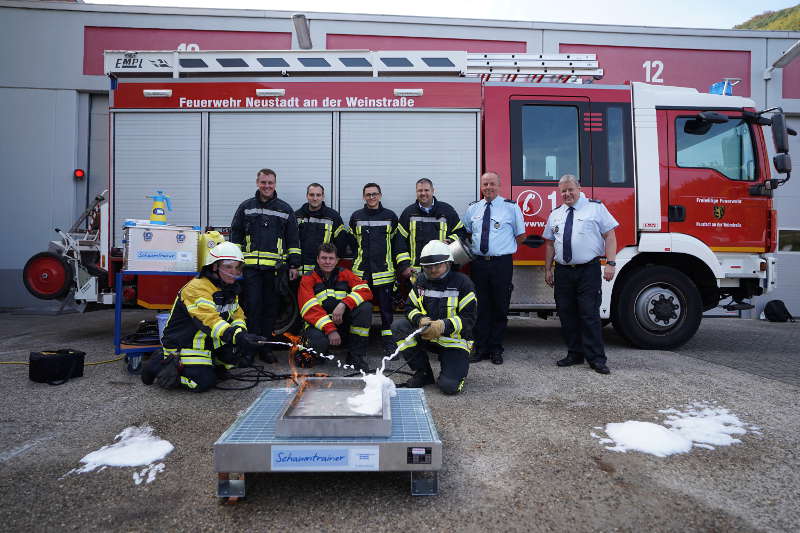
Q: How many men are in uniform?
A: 9